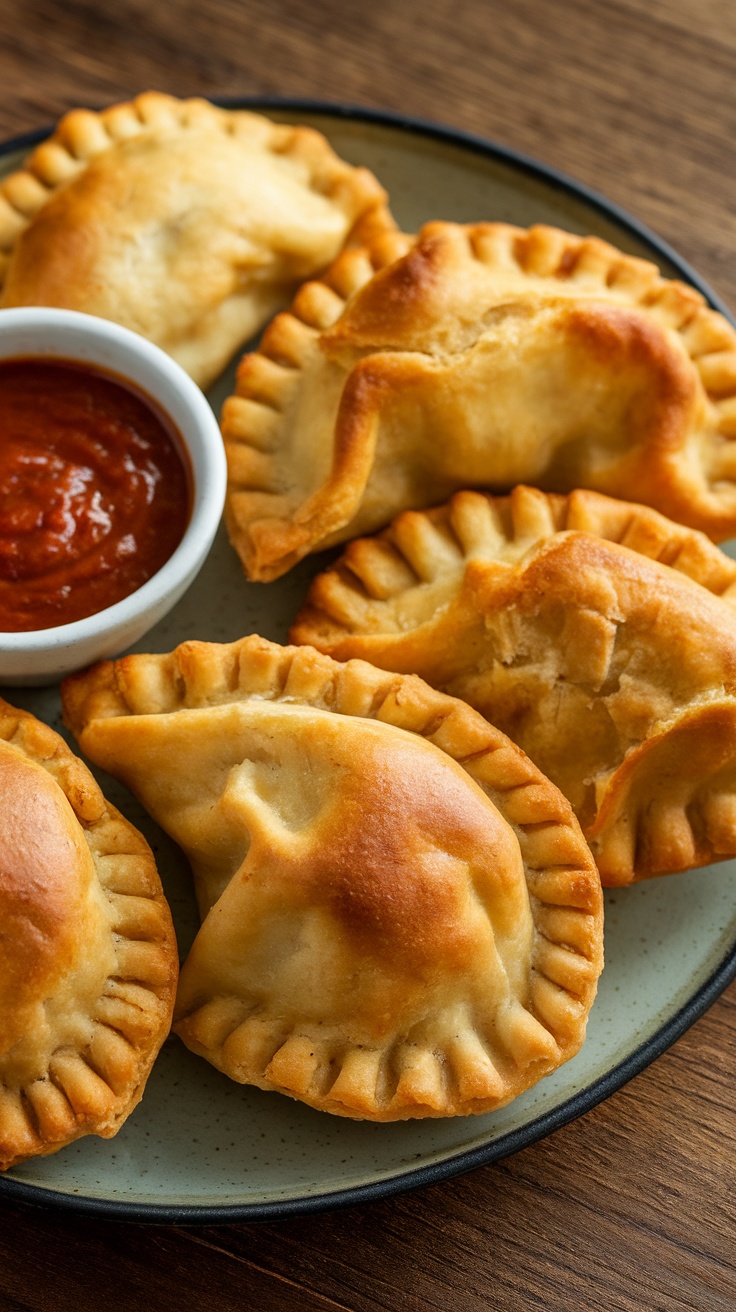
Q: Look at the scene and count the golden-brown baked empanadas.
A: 5